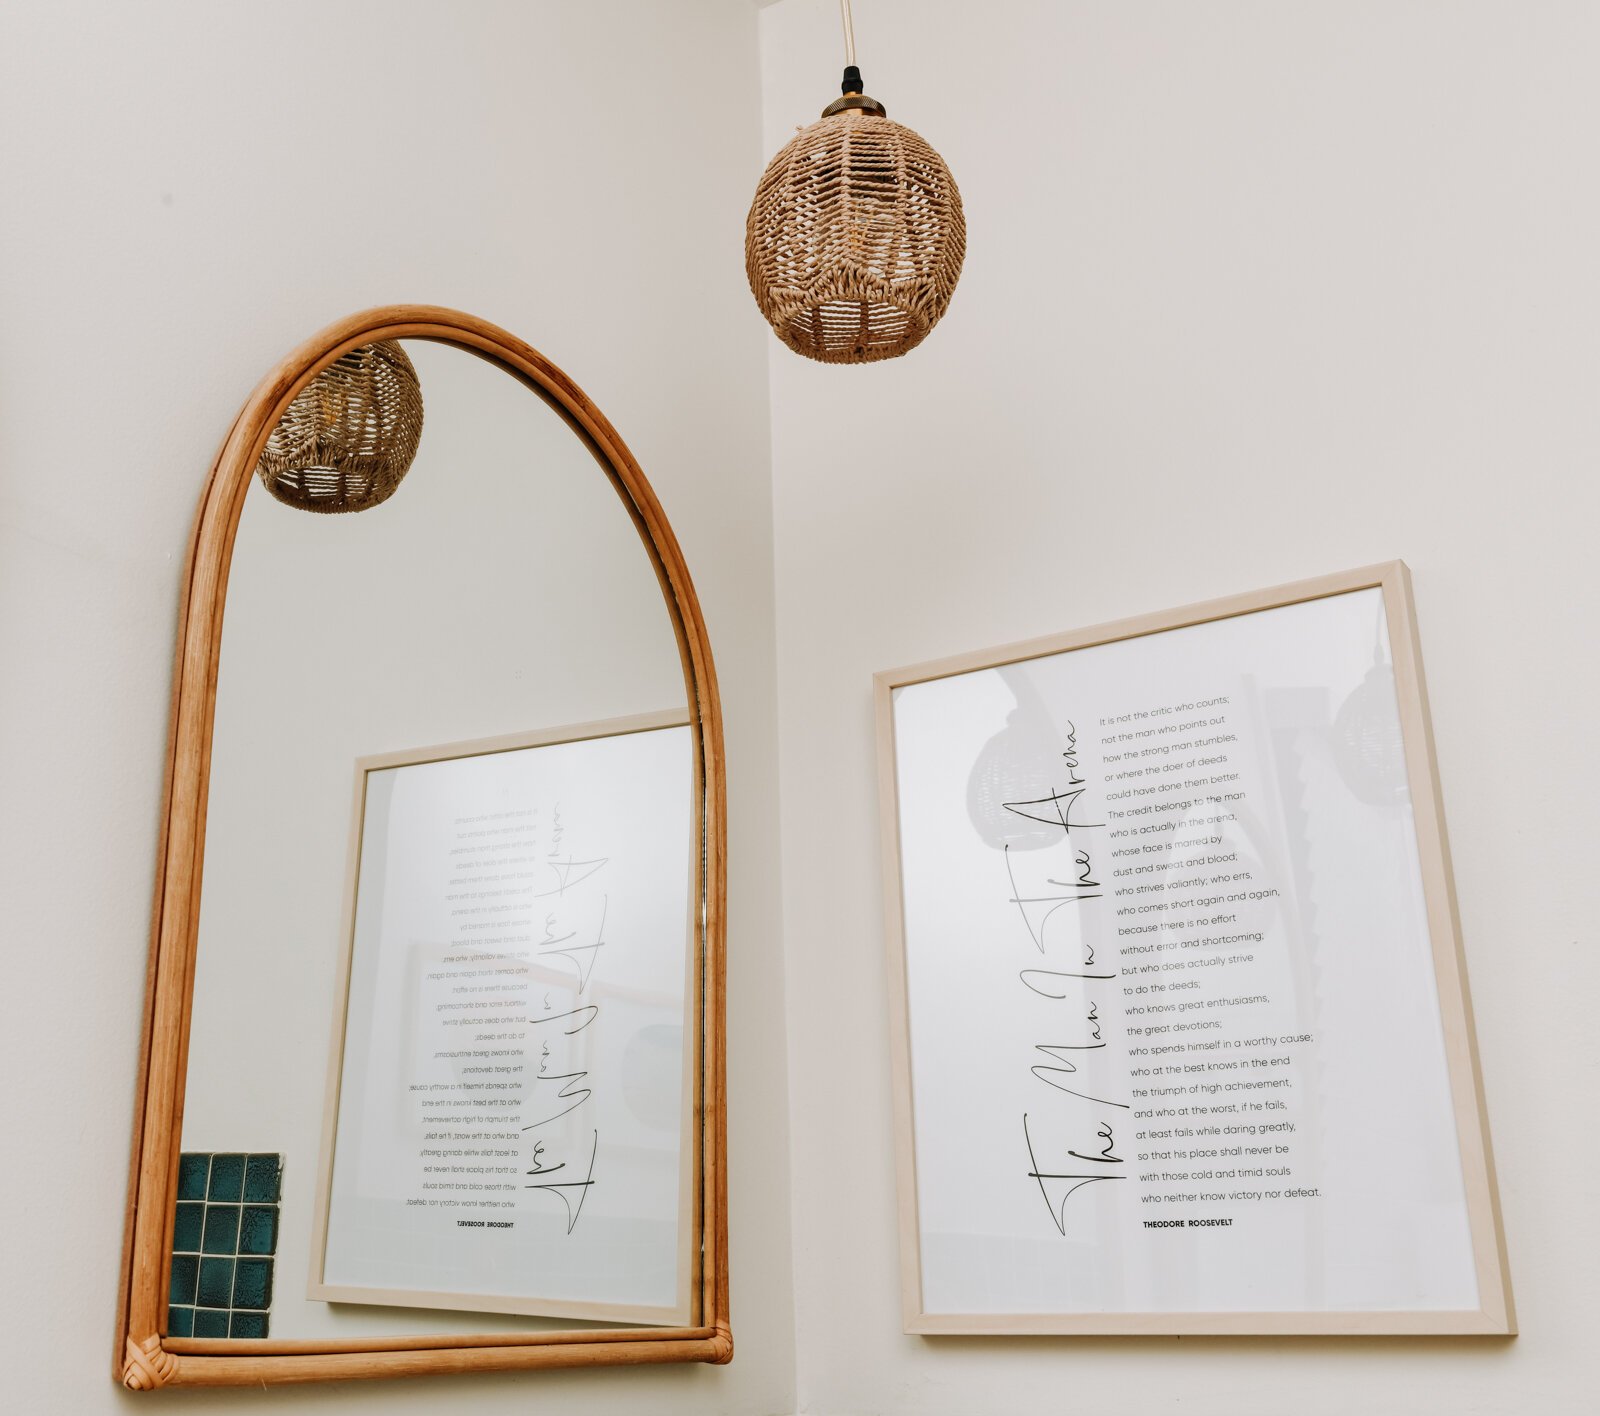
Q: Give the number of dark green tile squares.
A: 12